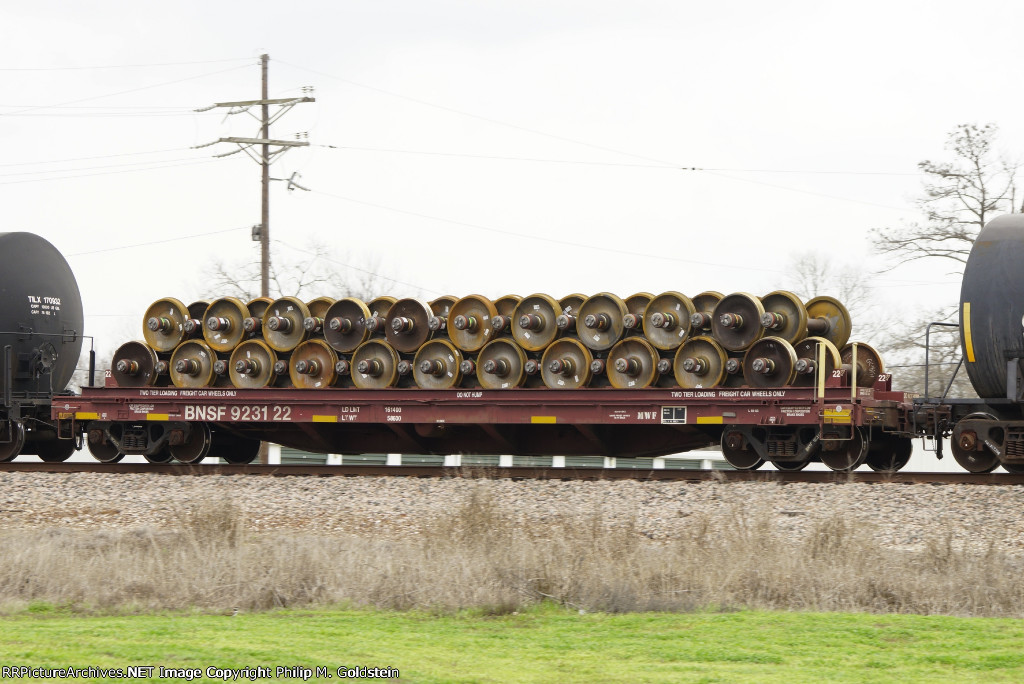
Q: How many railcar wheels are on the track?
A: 12